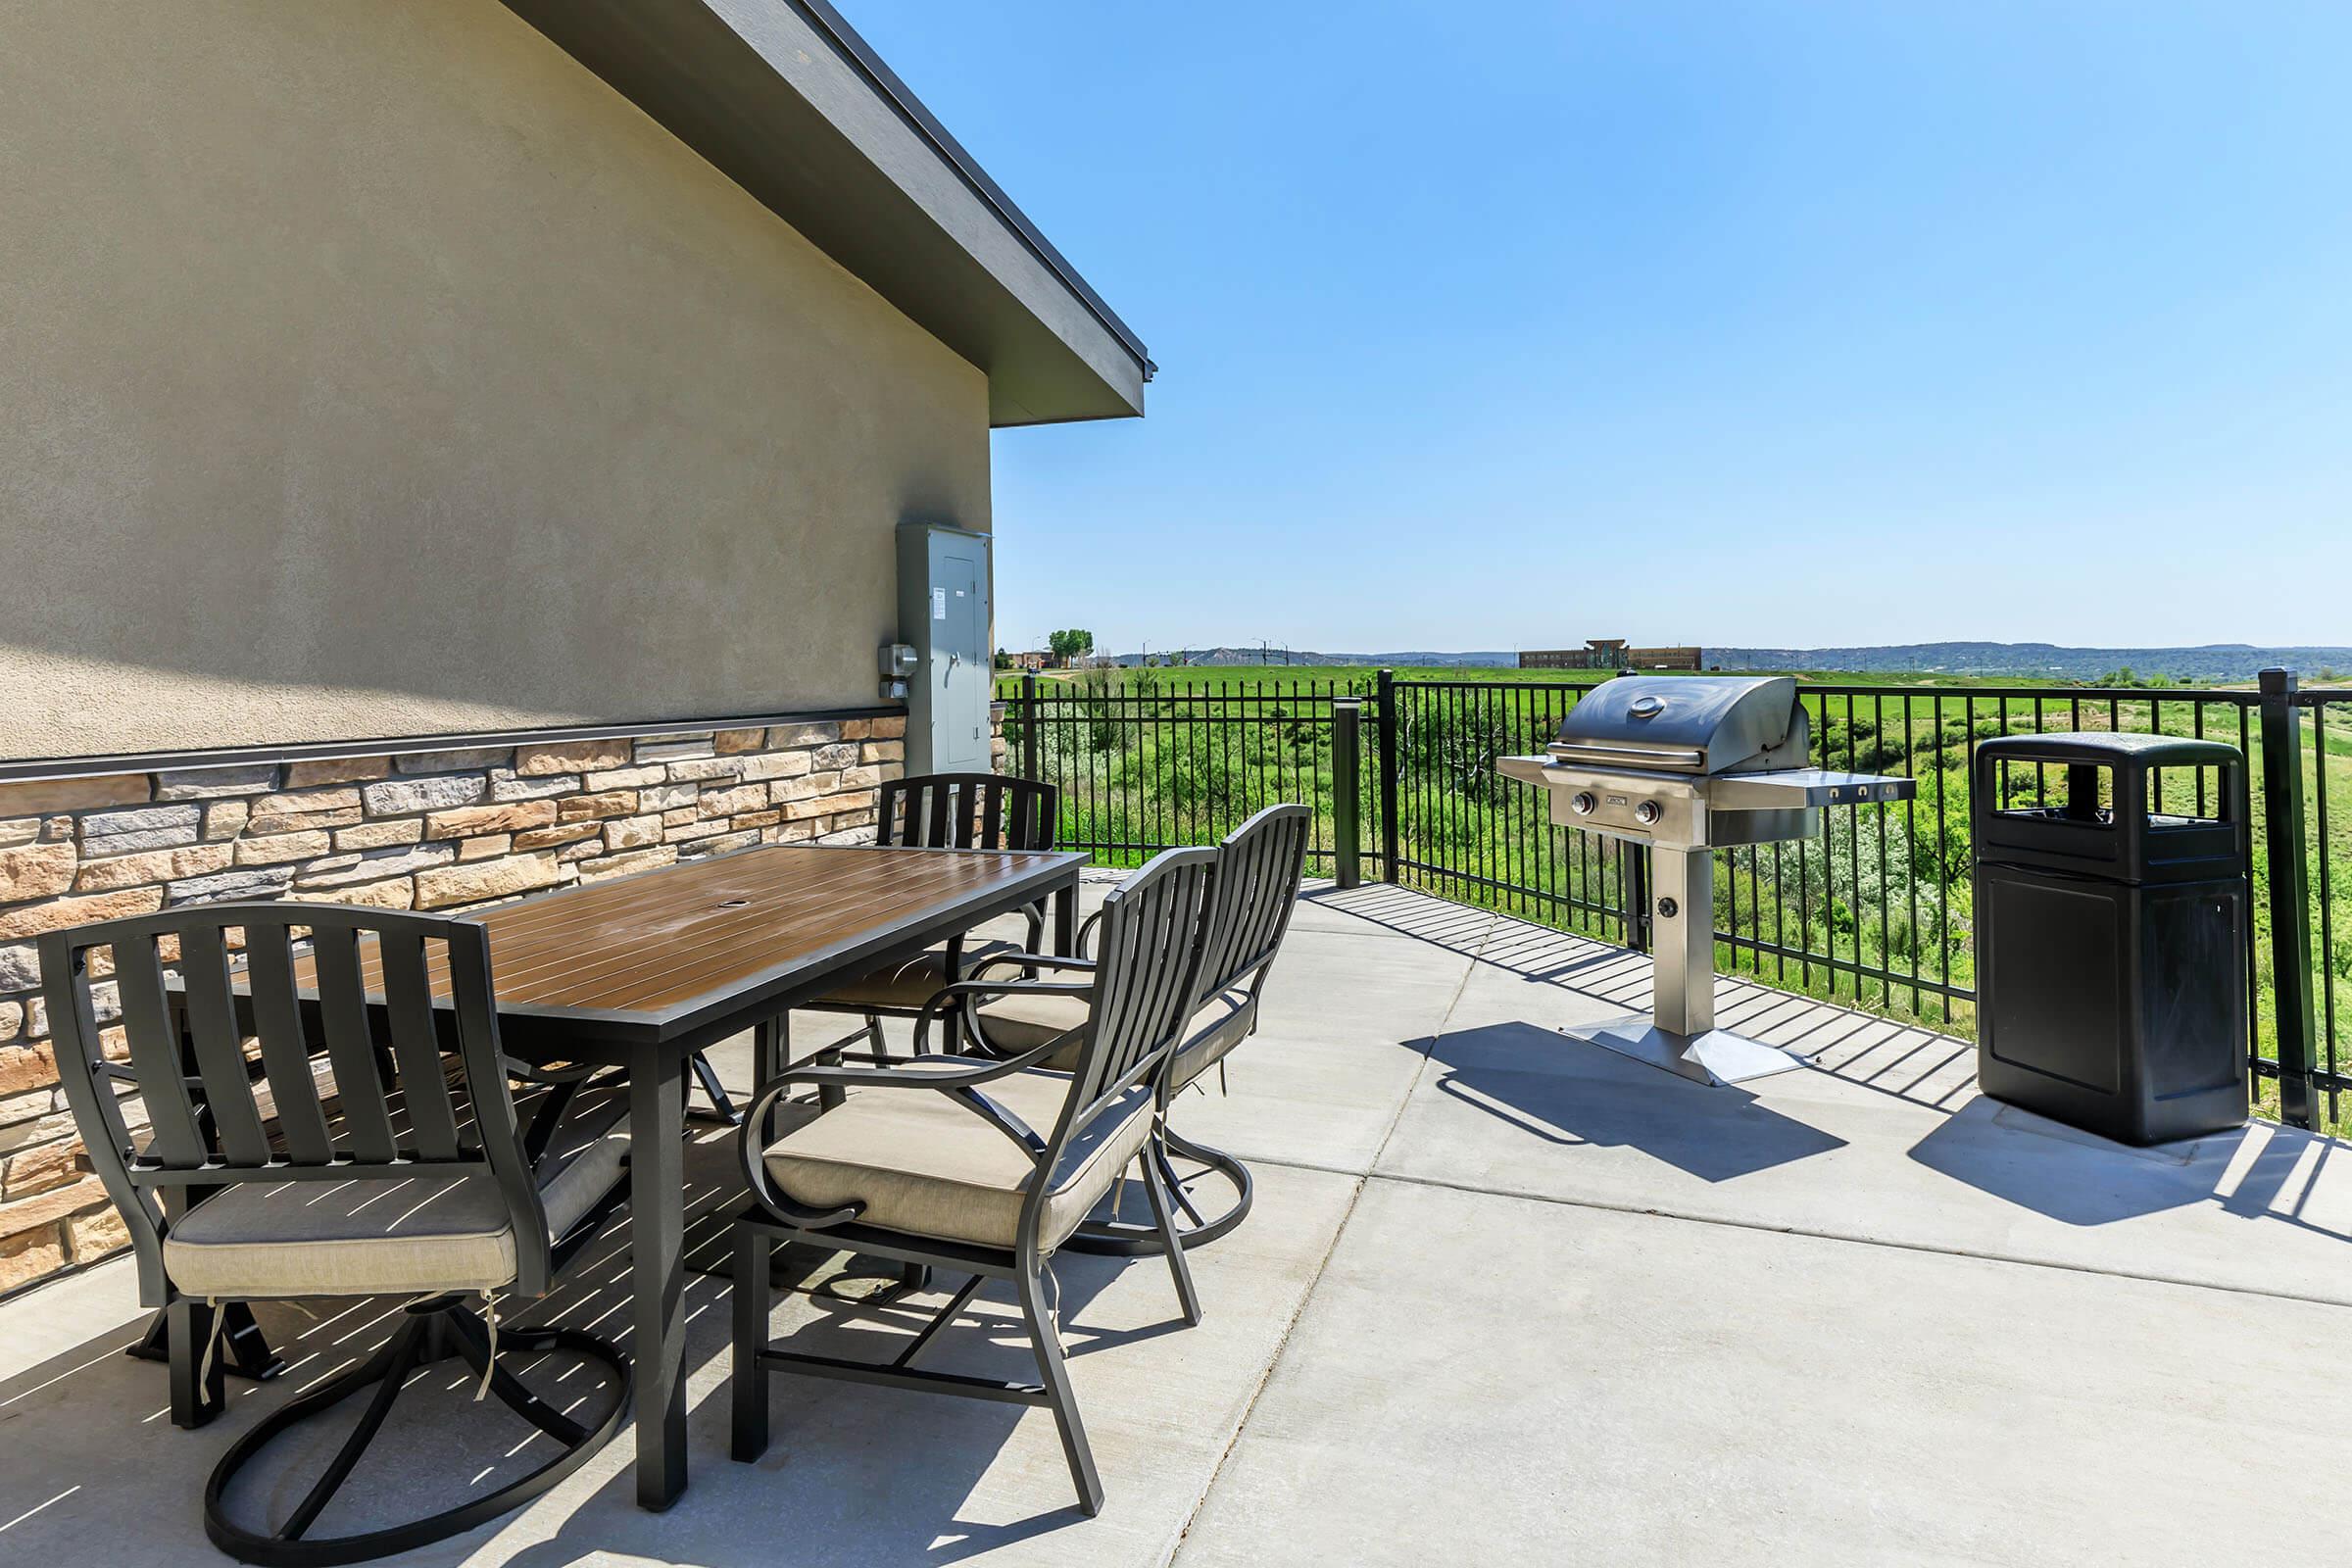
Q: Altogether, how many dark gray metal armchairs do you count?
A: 4